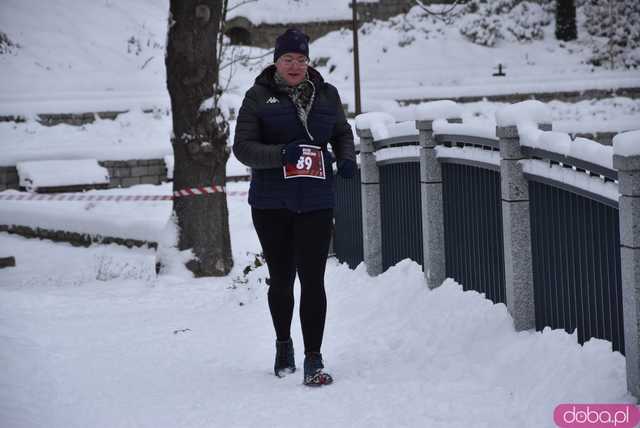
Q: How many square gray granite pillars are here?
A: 4